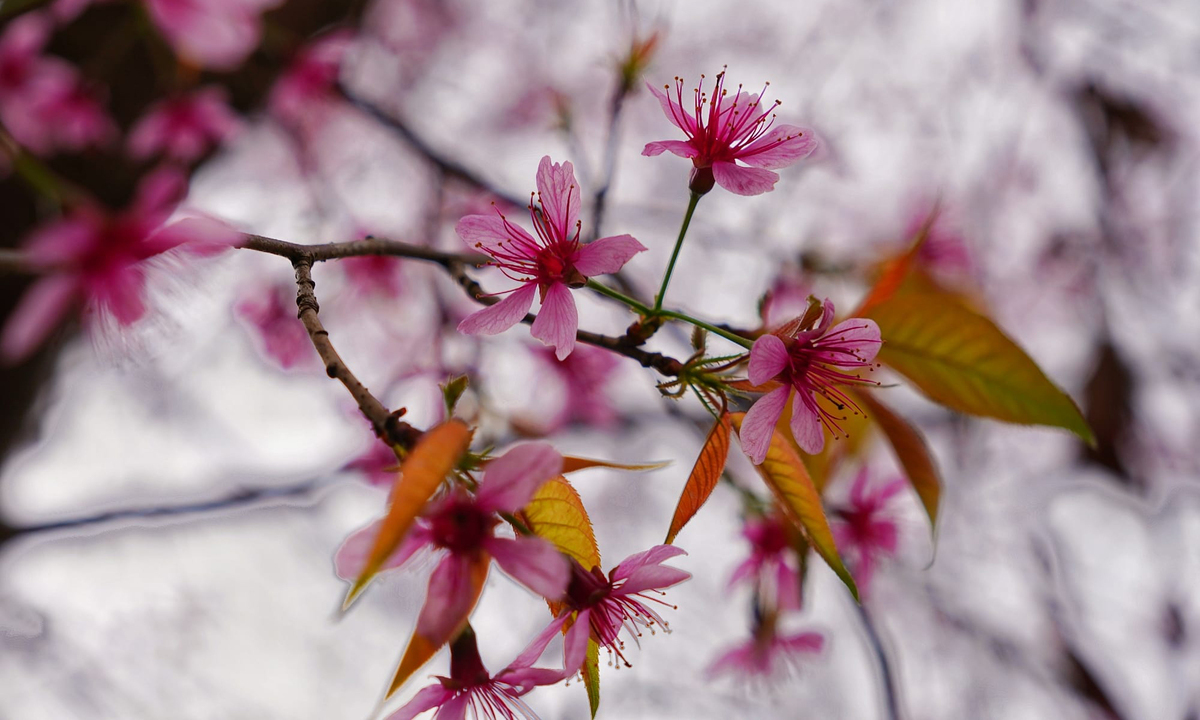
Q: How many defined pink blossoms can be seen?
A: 6